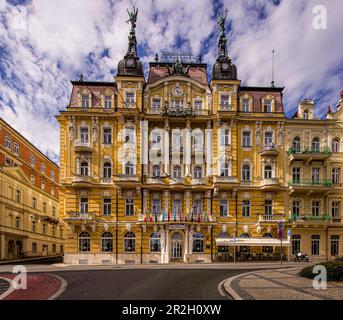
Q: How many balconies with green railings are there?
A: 3